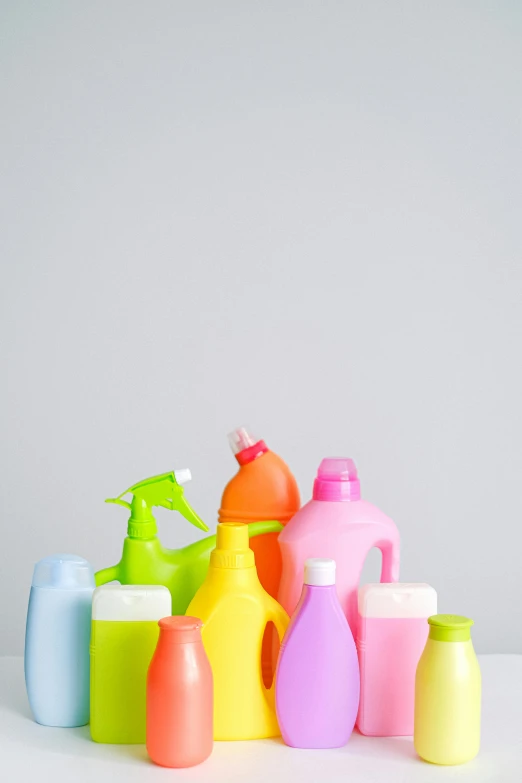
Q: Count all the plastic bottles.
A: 10